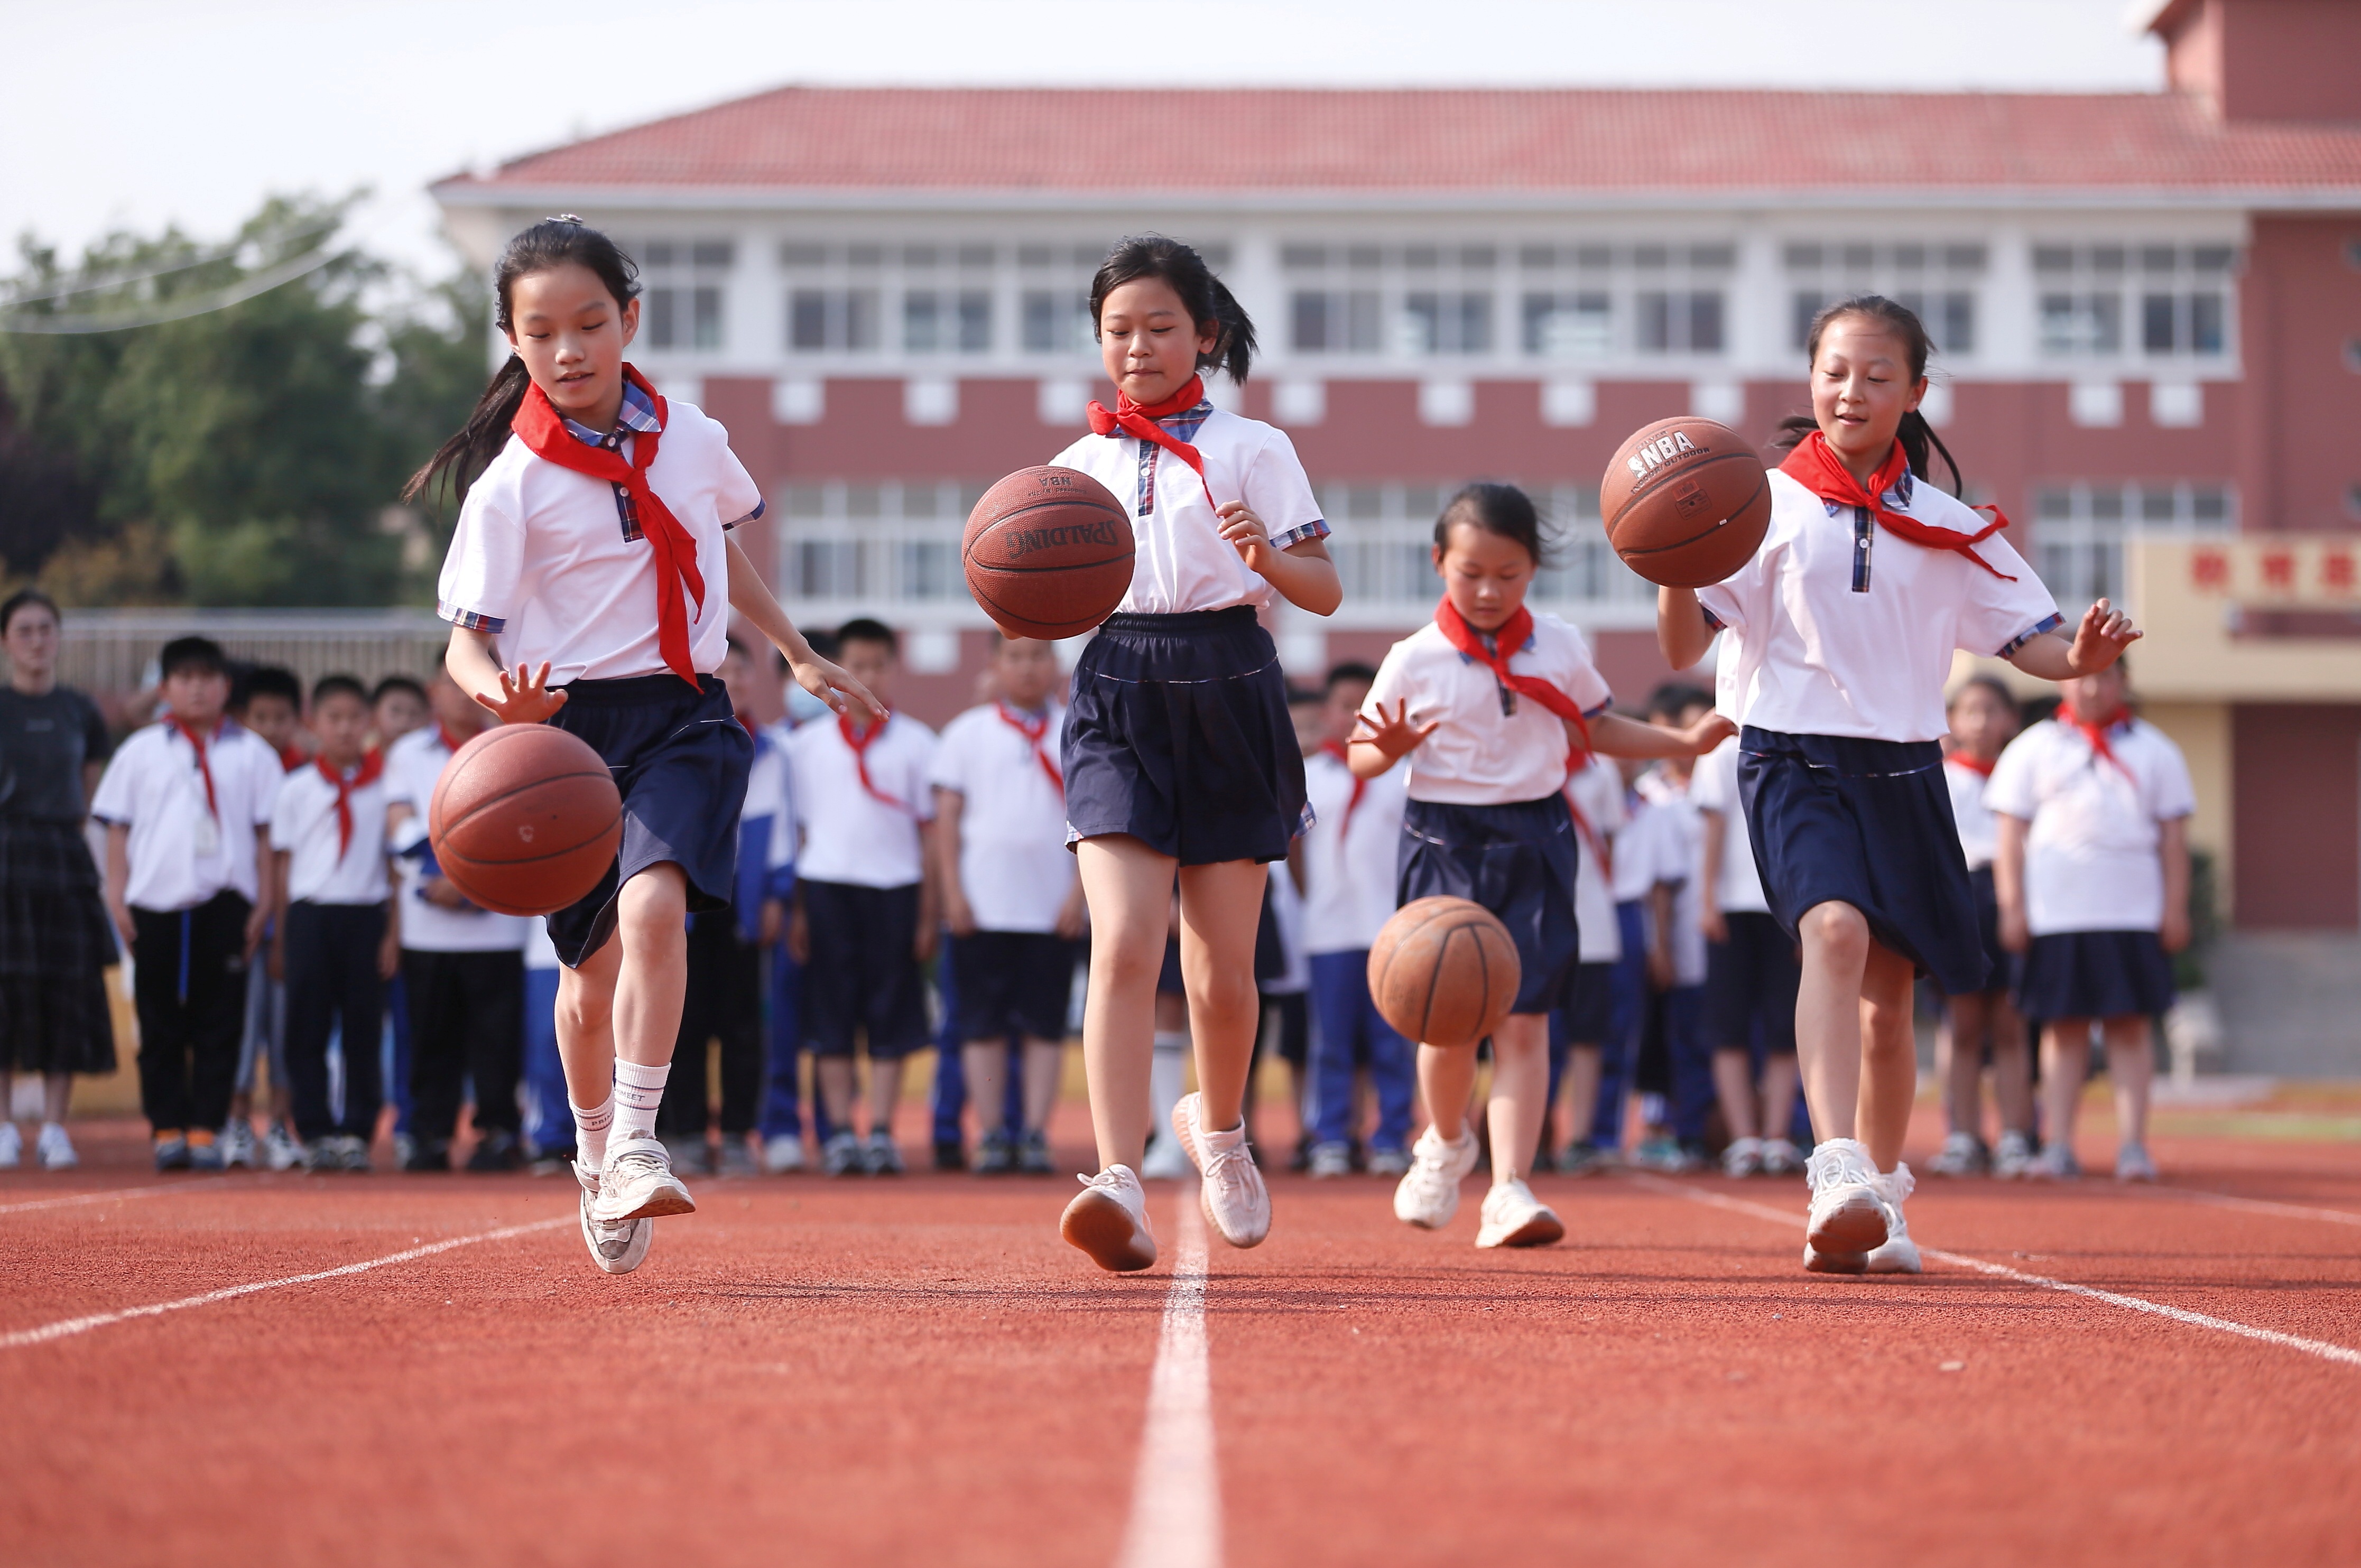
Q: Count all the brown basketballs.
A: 4